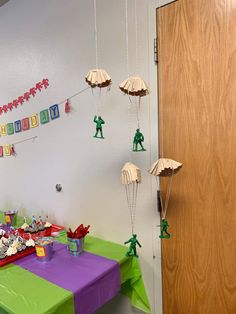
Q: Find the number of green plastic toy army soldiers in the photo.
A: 4